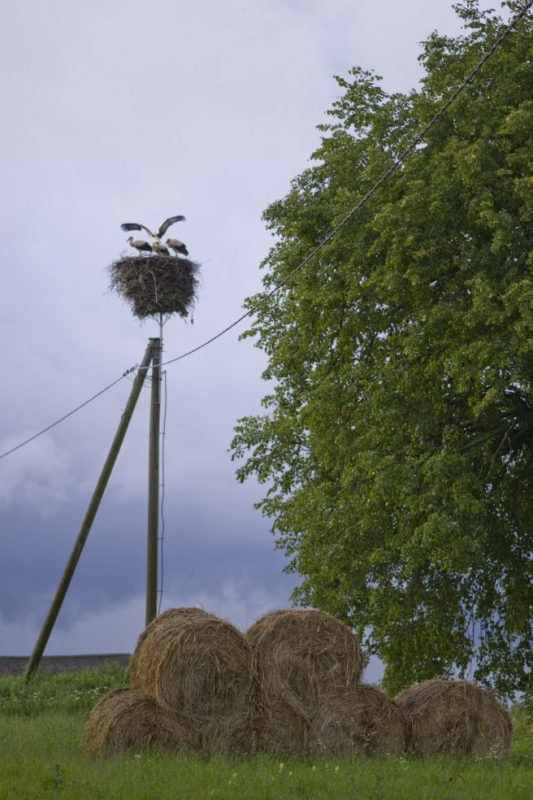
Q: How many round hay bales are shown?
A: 6